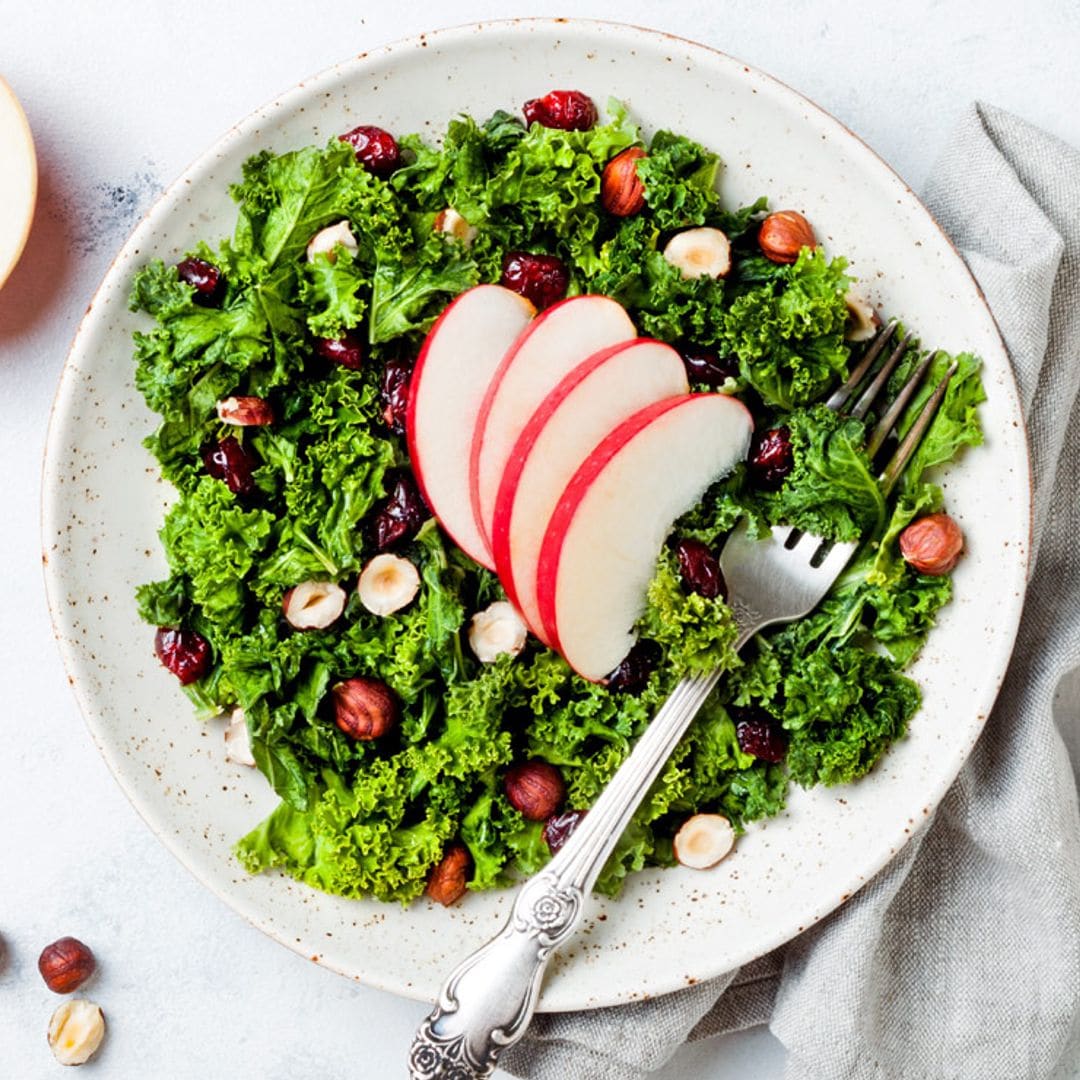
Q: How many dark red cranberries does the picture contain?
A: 15